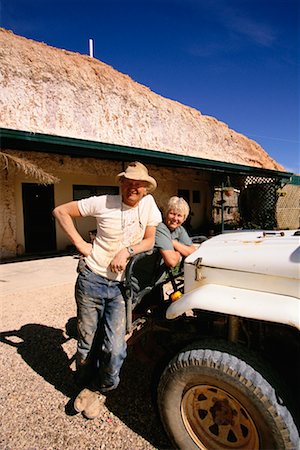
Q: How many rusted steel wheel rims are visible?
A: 1